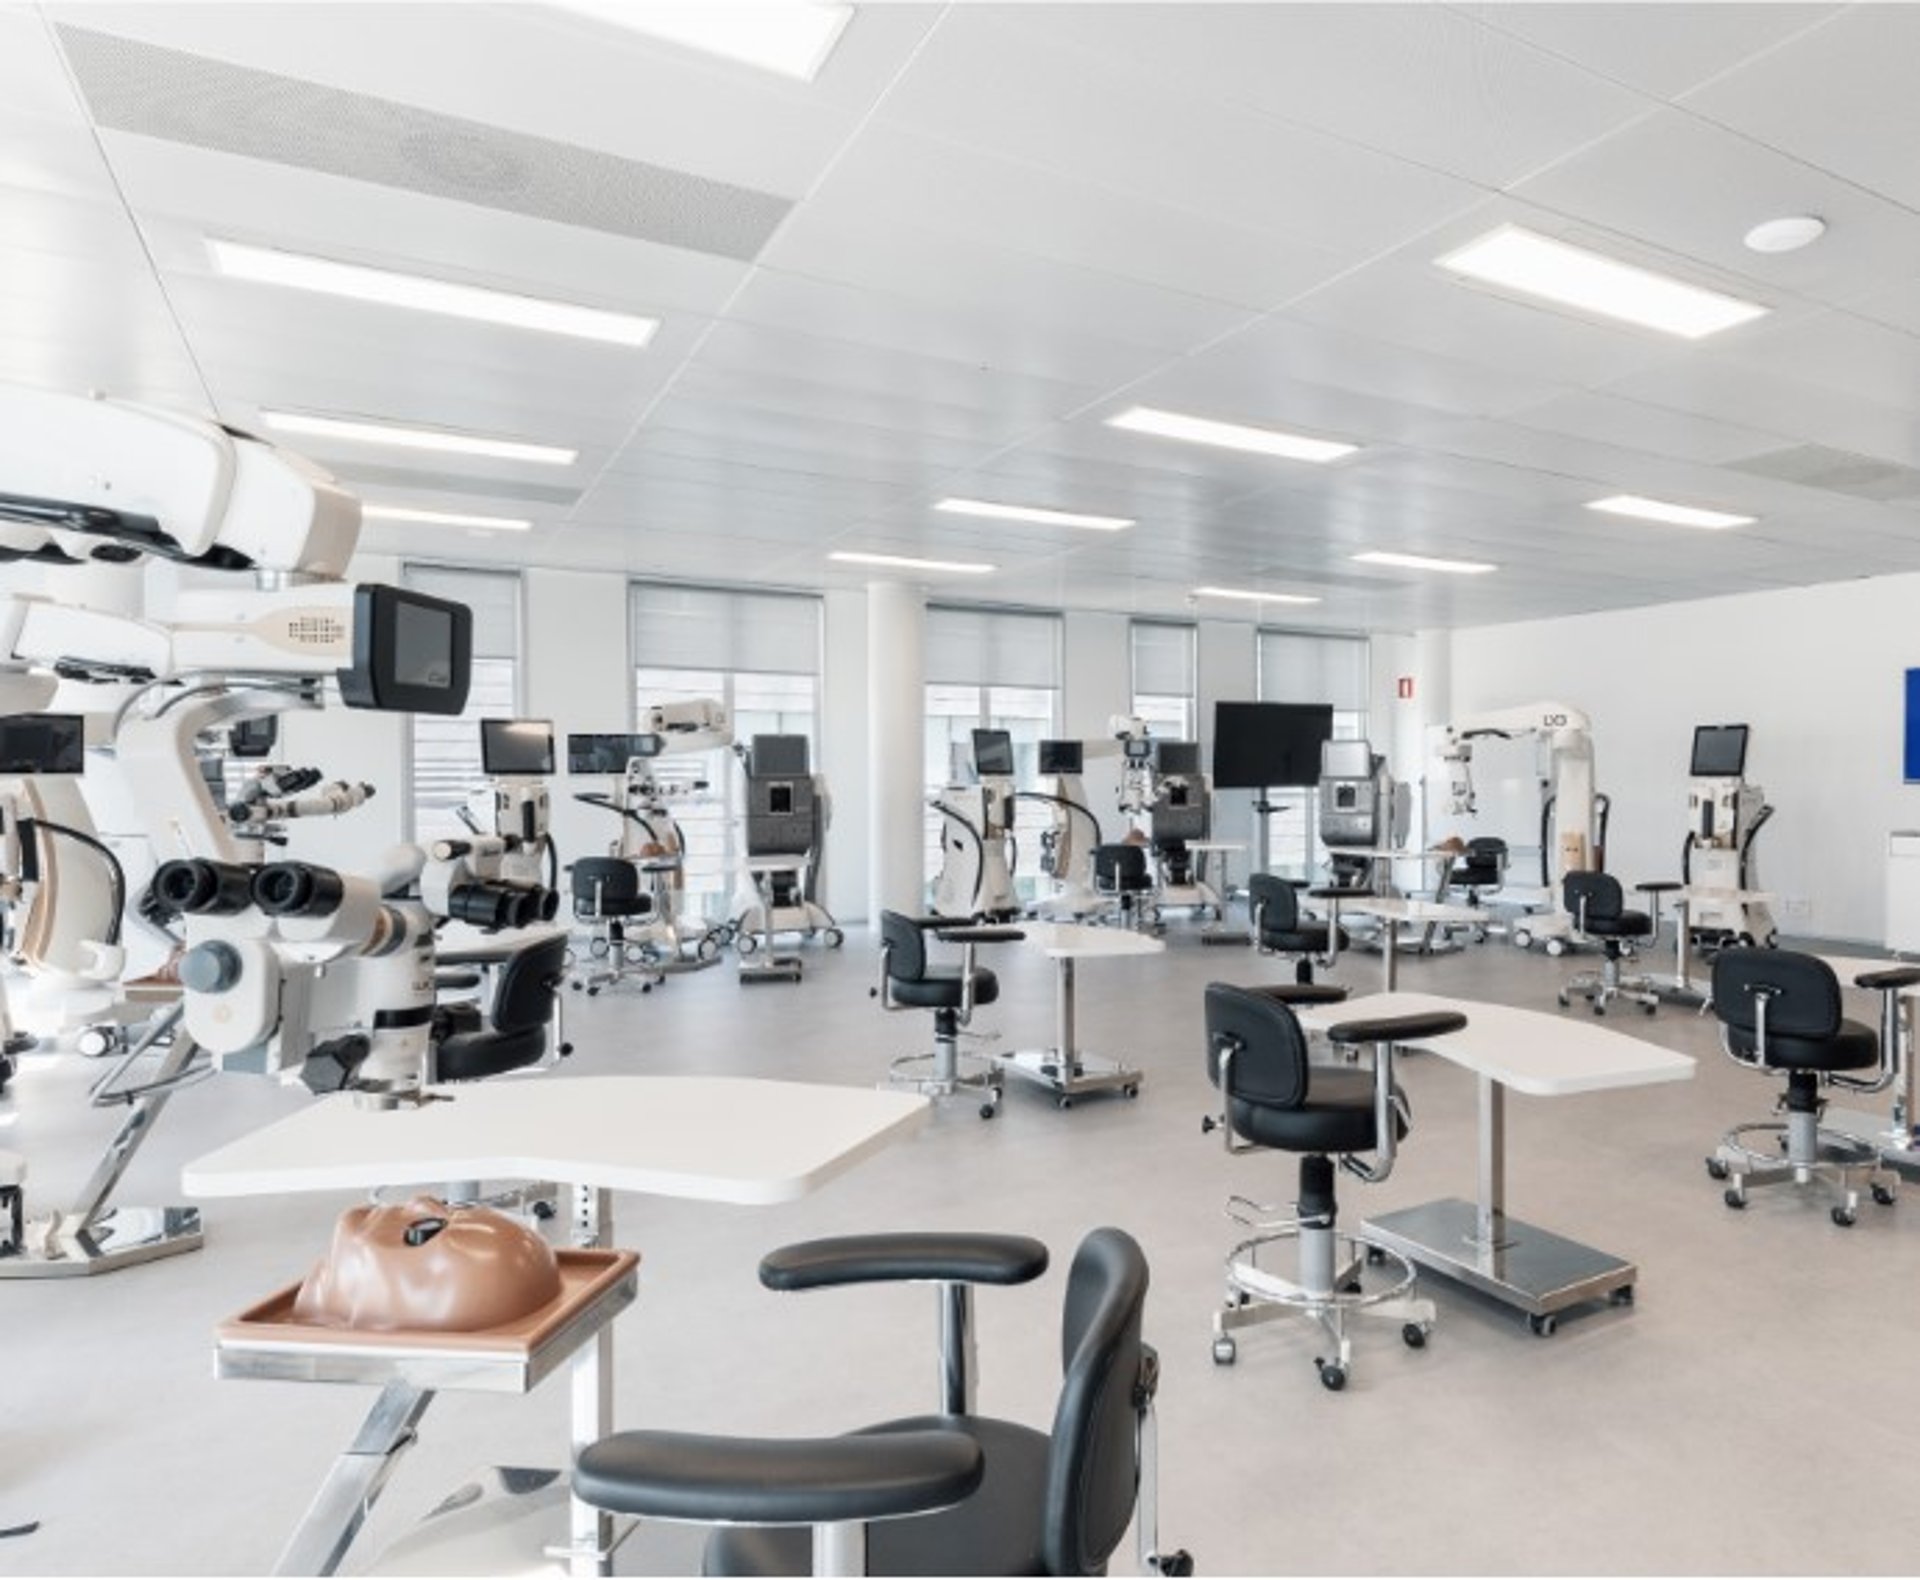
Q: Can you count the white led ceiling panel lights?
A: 11